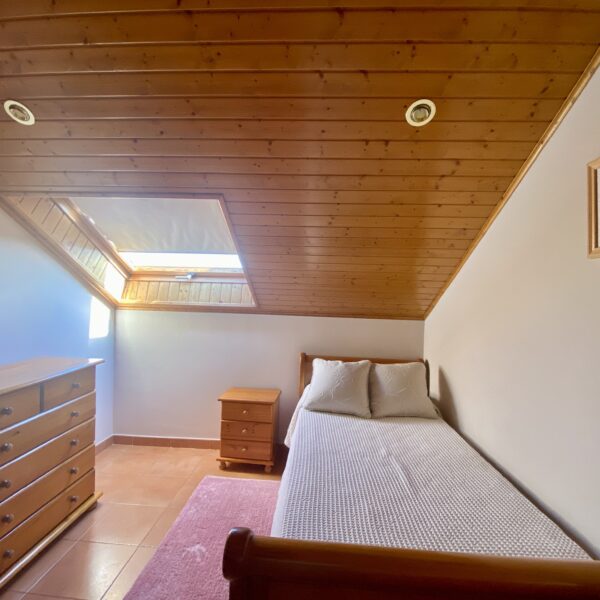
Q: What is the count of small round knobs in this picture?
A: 13